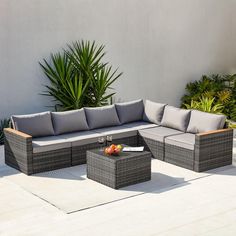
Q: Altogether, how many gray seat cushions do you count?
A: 6